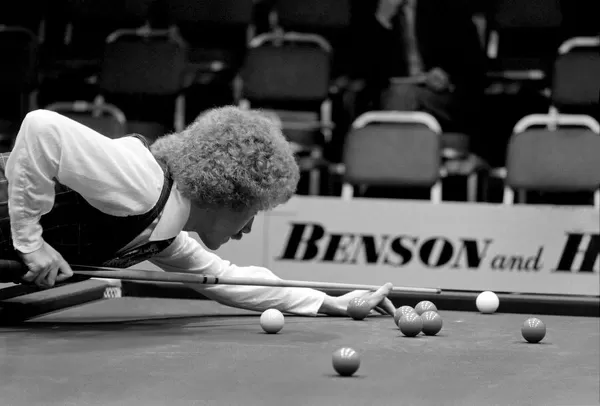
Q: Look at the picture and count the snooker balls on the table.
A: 9